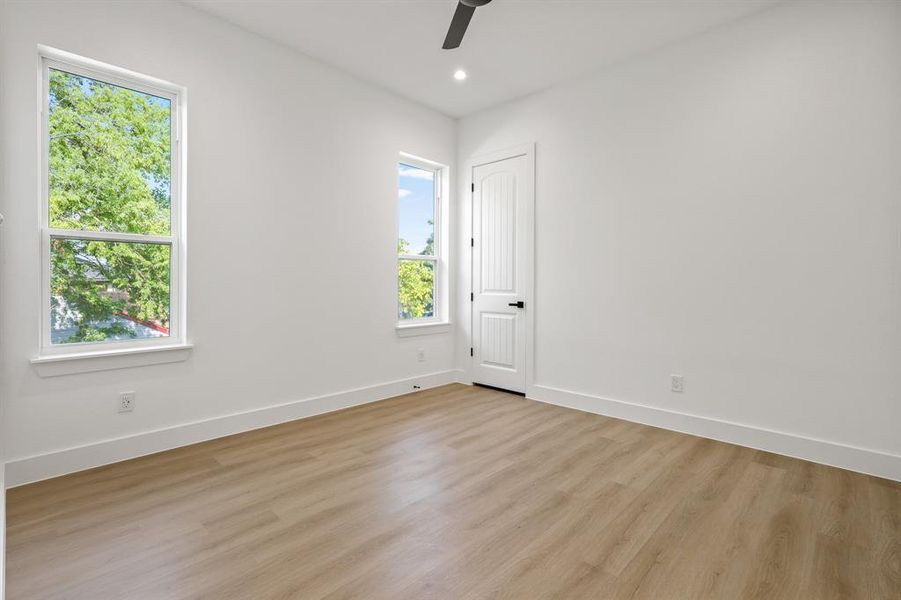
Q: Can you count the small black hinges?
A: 4